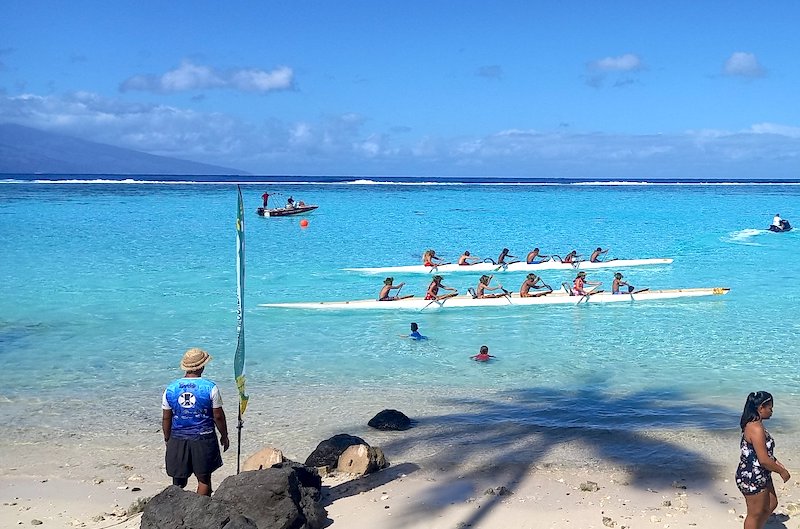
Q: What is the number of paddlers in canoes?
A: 12